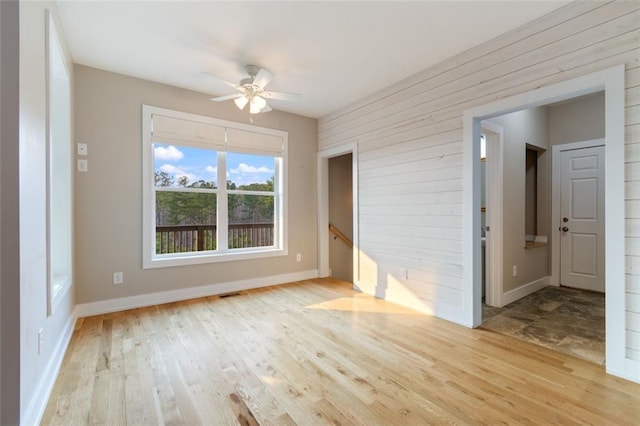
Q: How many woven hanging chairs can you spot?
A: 0